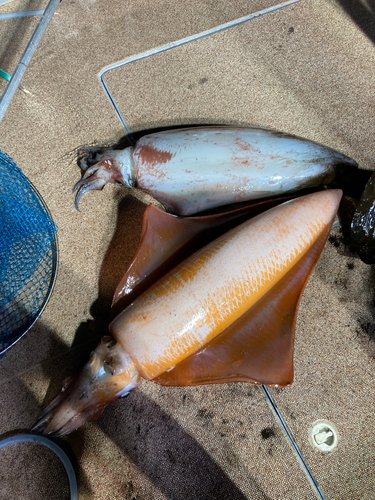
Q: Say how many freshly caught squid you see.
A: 2